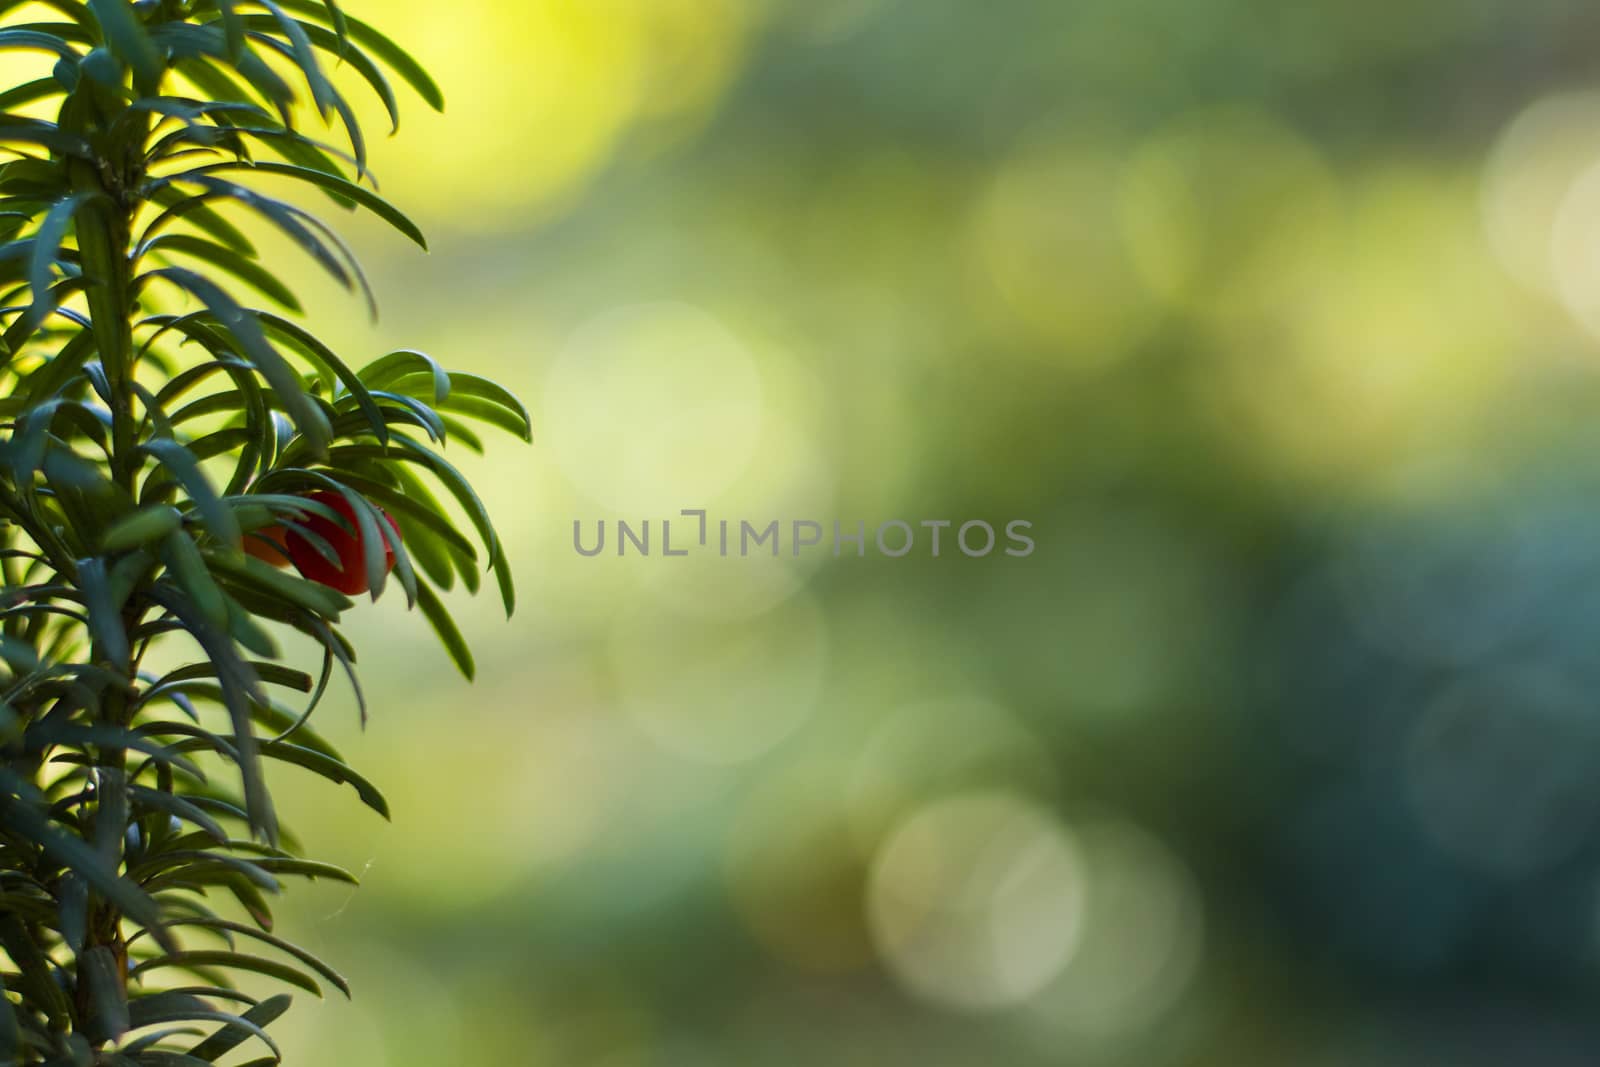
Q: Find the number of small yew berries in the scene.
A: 2